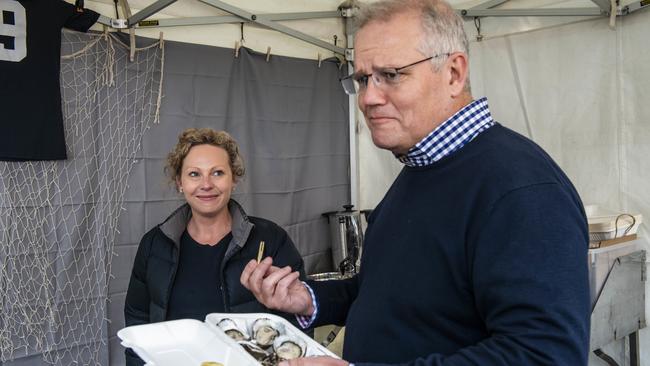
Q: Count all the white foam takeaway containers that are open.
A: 1